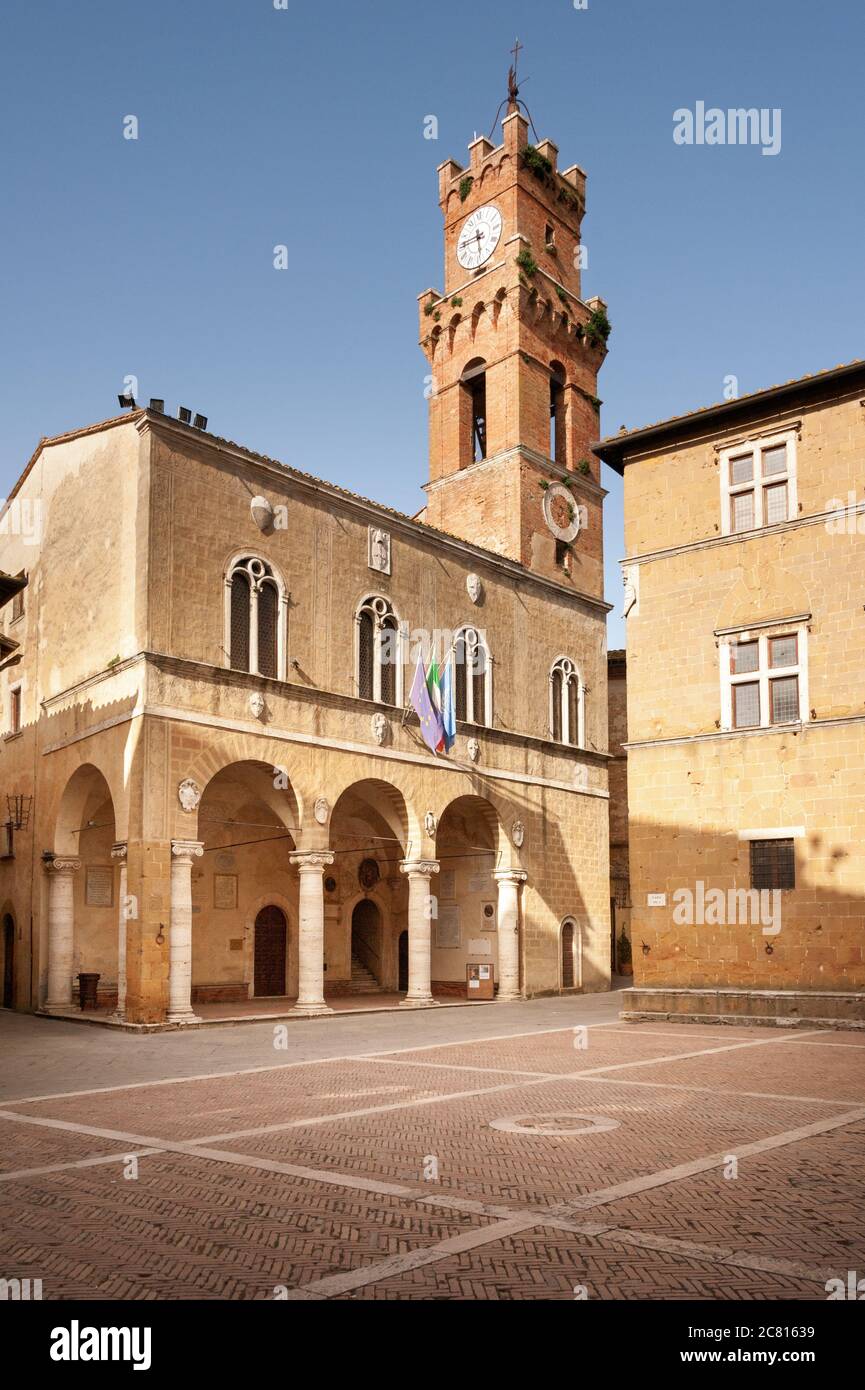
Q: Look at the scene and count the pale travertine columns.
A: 6